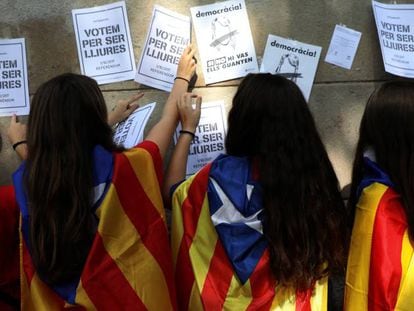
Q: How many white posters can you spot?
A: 9